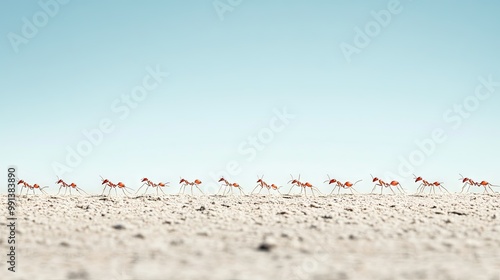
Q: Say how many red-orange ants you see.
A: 12